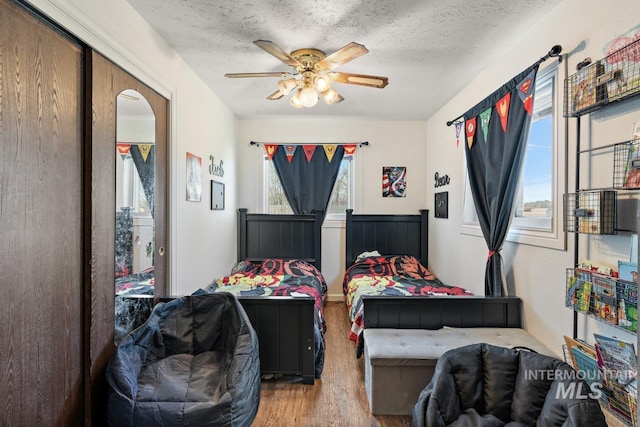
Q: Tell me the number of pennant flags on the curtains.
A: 10